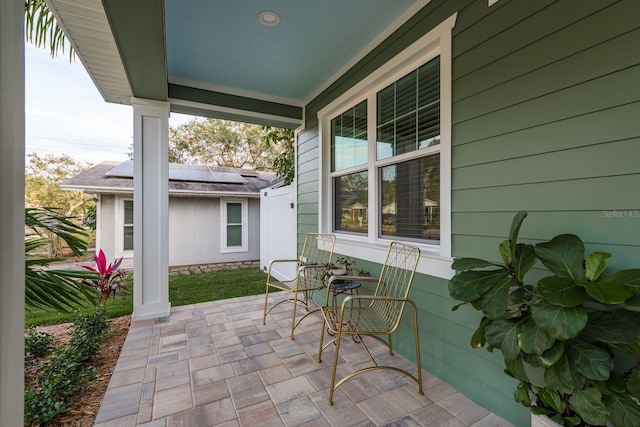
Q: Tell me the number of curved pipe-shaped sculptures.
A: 0